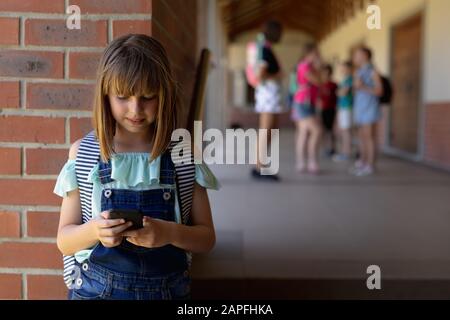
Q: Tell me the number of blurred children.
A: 5